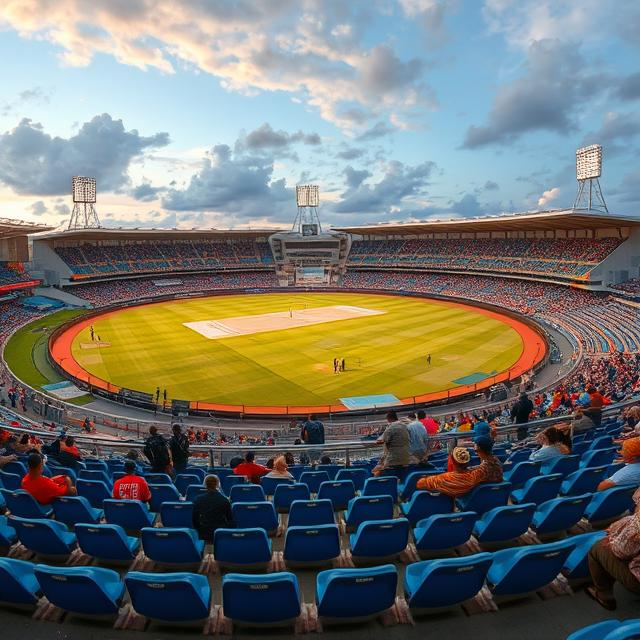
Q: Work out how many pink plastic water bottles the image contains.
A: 0